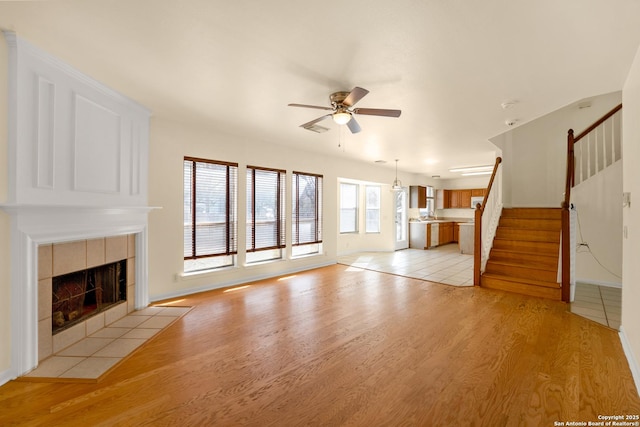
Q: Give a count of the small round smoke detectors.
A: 2